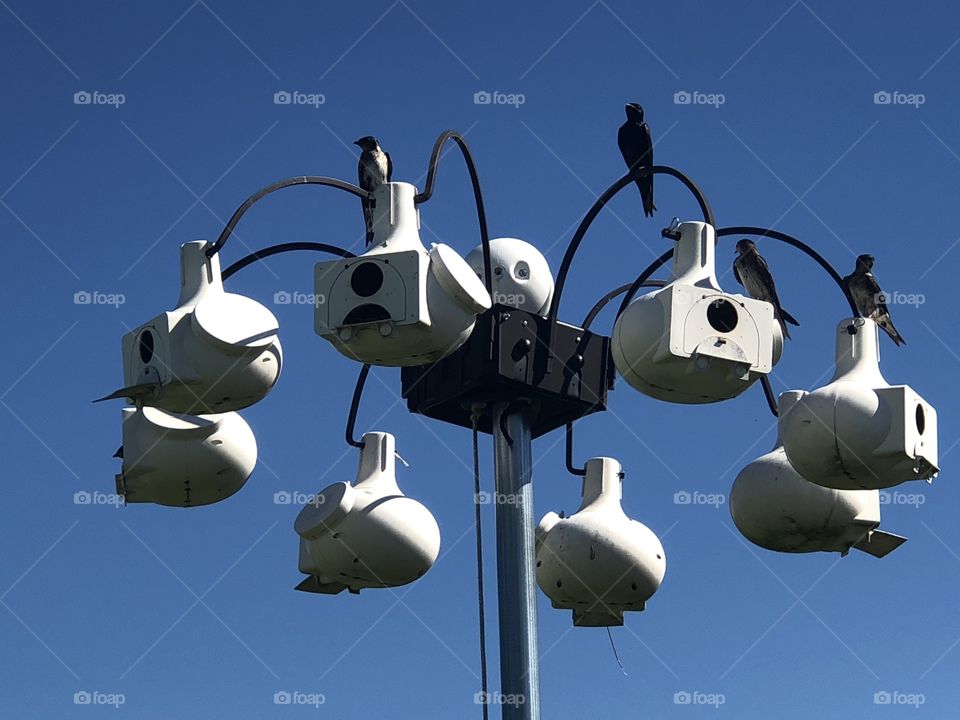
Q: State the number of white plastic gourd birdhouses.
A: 9